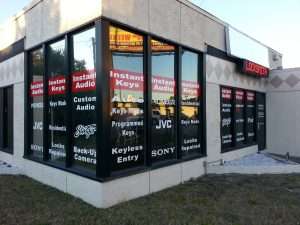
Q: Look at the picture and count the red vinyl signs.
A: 9